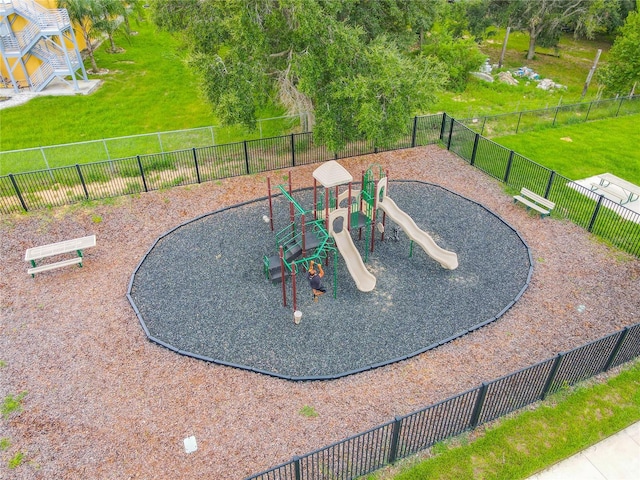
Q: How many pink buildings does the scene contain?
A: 0